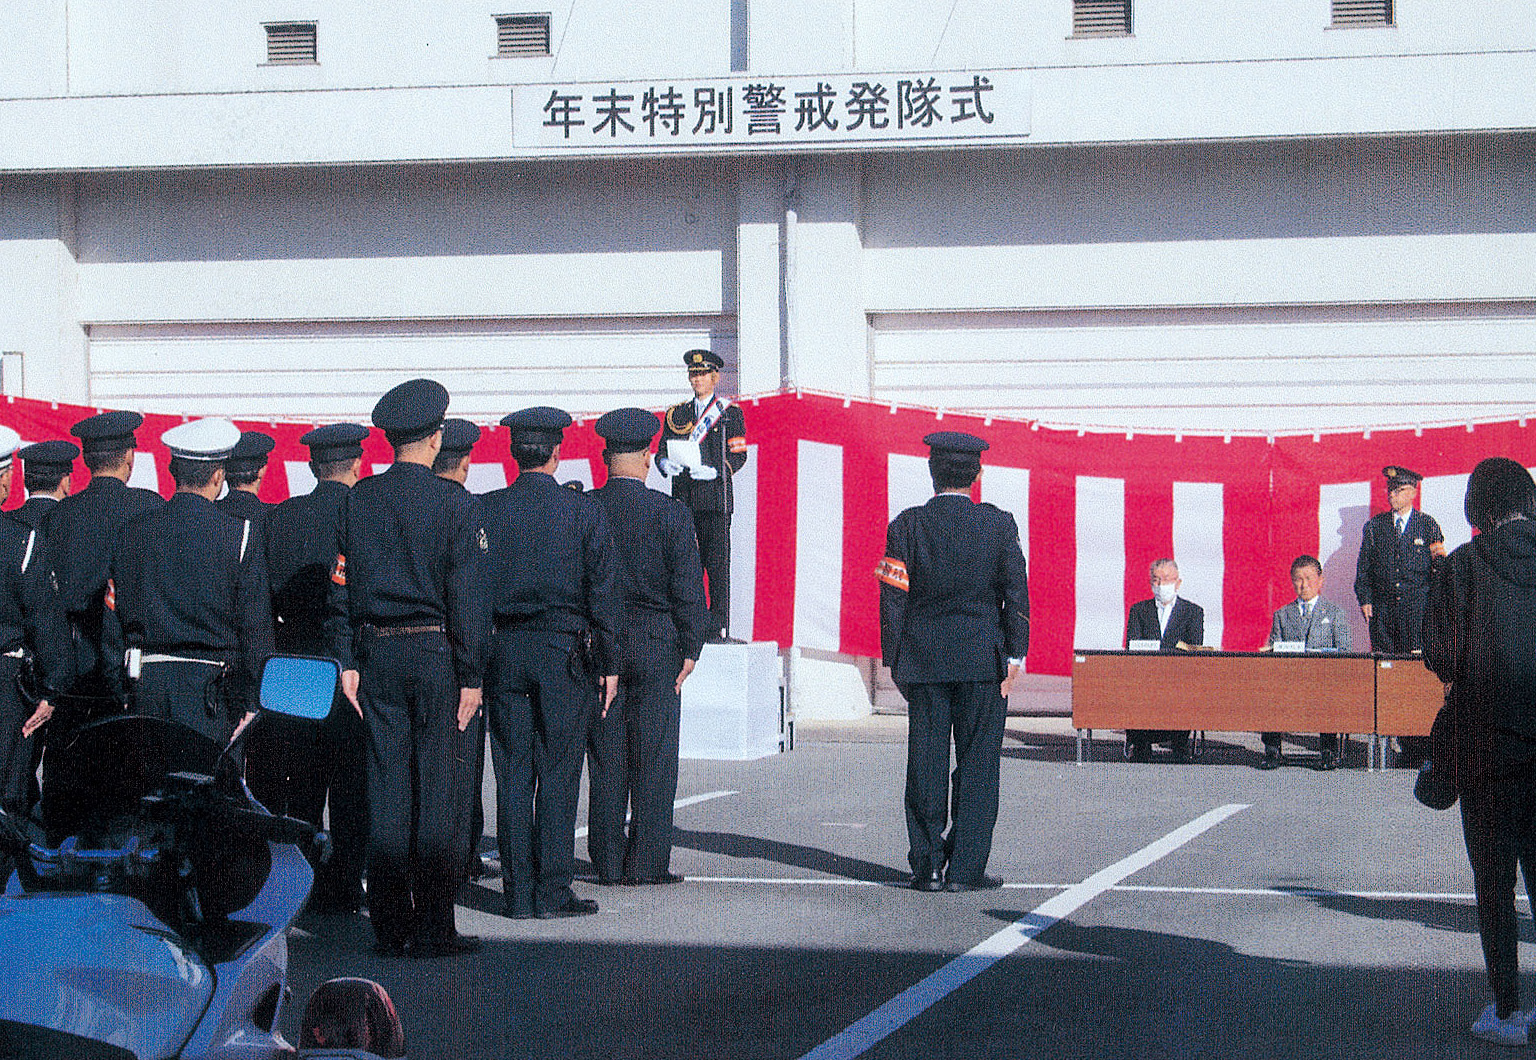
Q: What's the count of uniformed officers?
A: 13